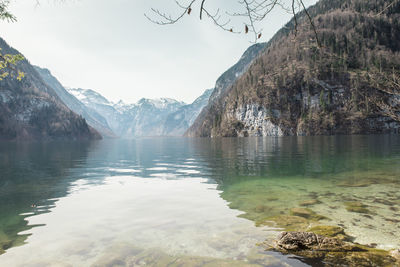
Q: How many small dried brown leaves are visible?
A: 4